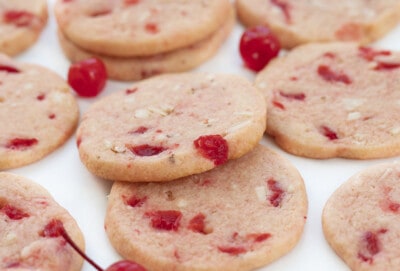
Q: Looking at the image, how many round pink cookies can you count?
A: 10